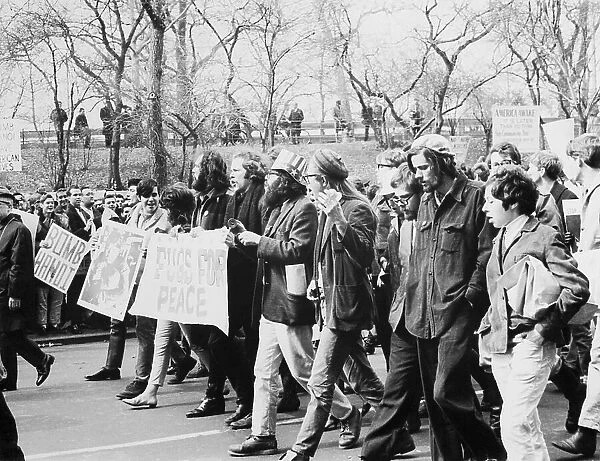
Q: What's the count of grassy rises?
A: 1